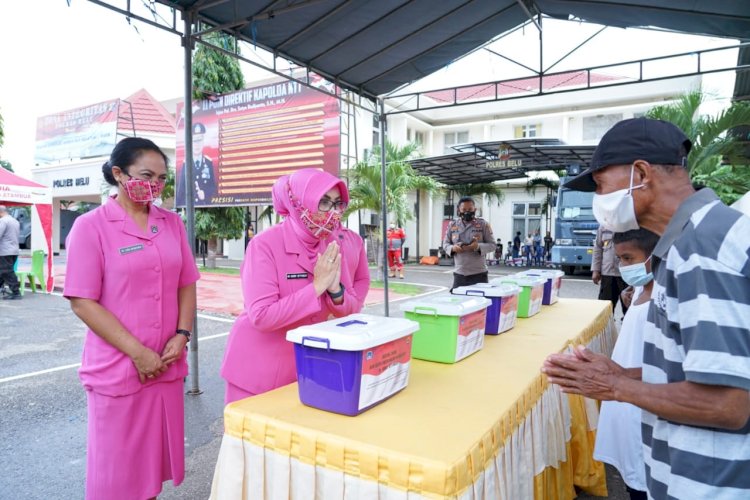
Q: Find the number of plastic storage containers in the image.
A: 5